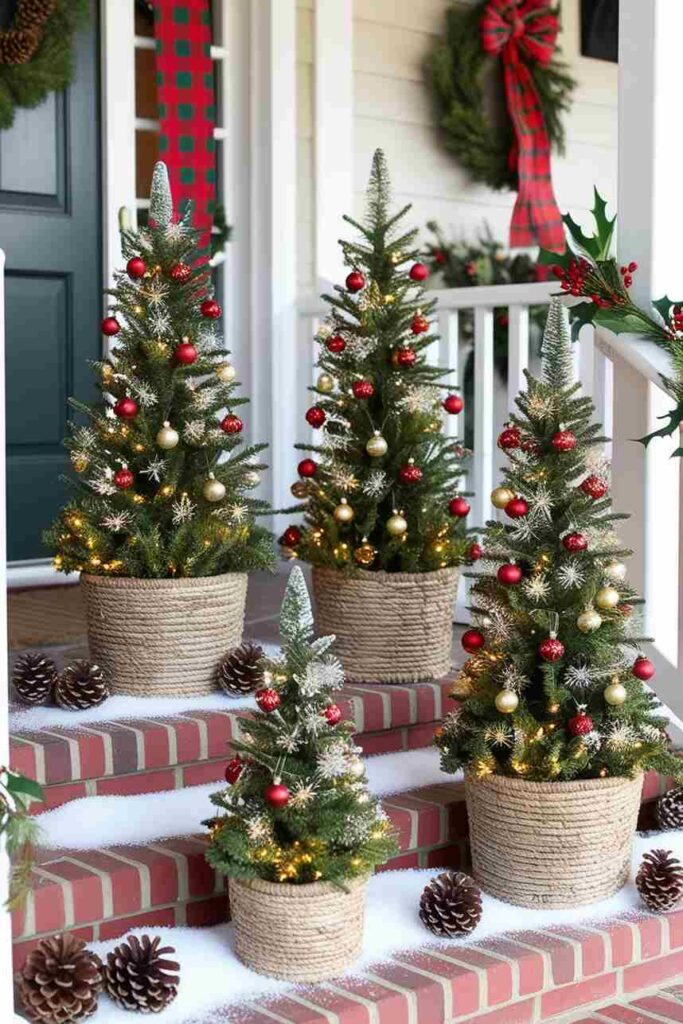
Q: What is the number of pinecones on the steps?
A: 8